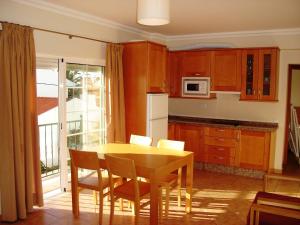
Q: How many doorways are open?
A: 2